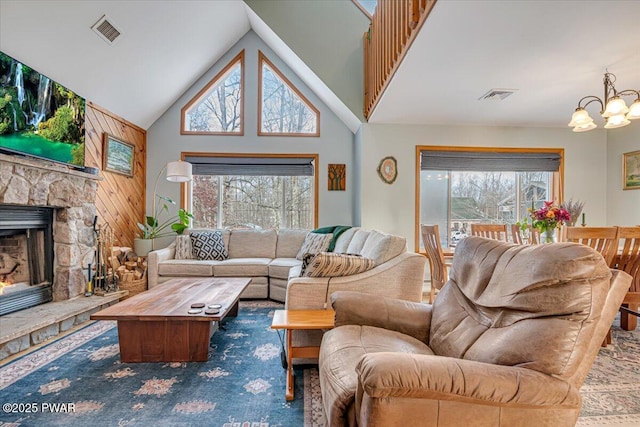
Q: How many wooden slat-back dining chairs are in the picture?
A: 5